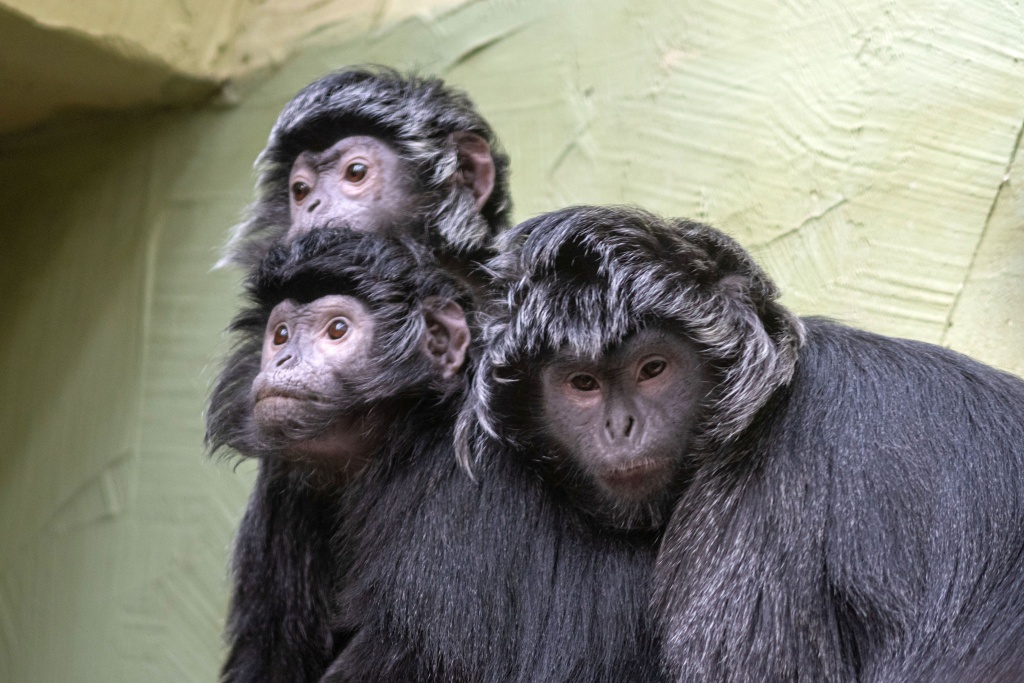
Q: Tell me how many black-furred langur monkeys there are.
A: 3